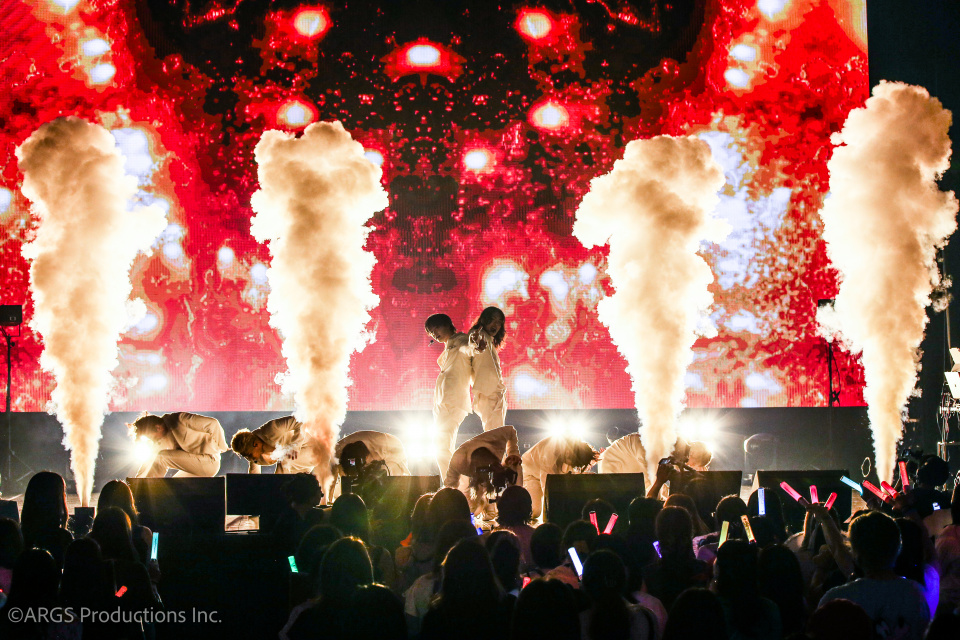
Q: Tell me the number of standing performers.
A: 2